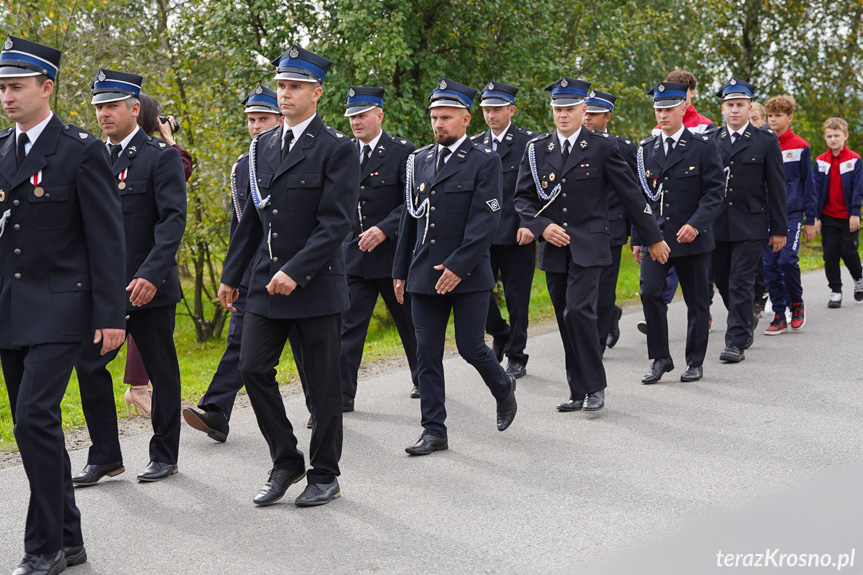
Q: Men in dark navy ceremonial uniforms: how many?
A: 11